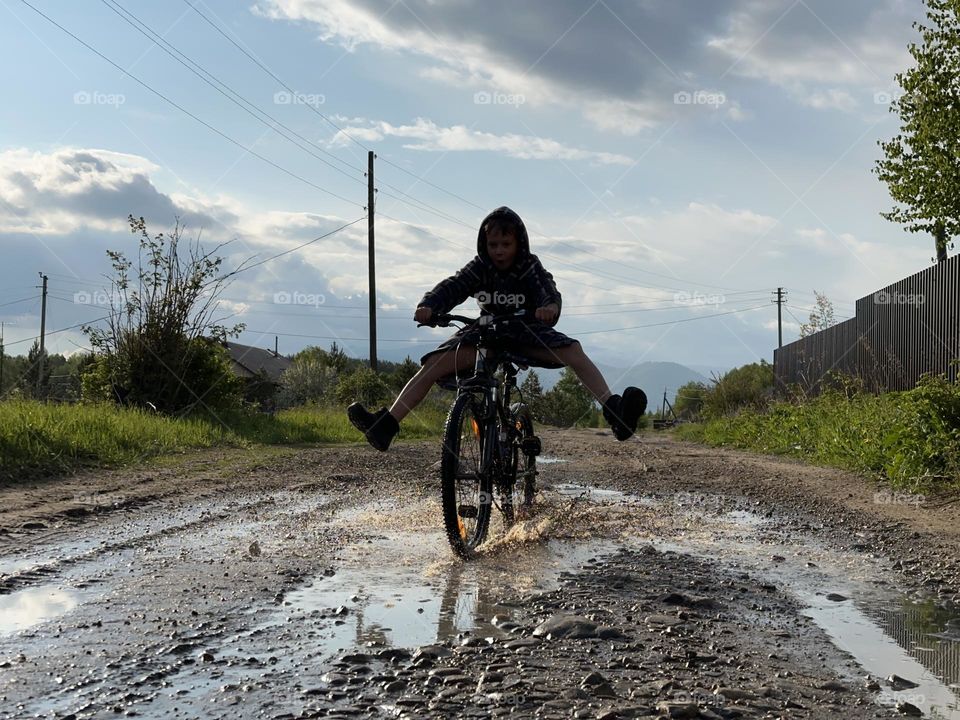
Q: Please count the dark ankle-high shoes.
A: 2